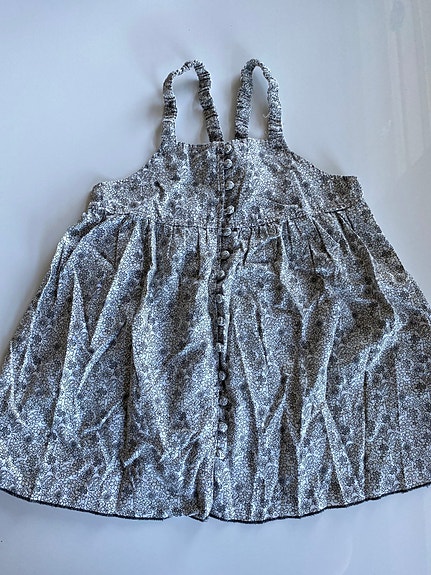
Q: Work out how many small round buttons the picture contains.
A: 14